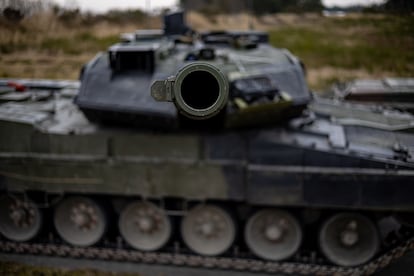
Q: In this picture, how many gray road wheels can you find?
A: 6